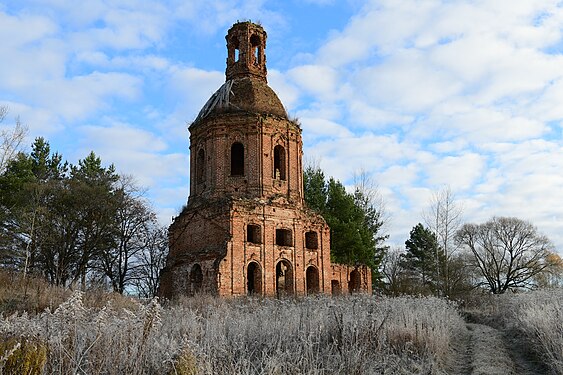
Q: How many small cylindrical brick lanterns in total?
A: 1